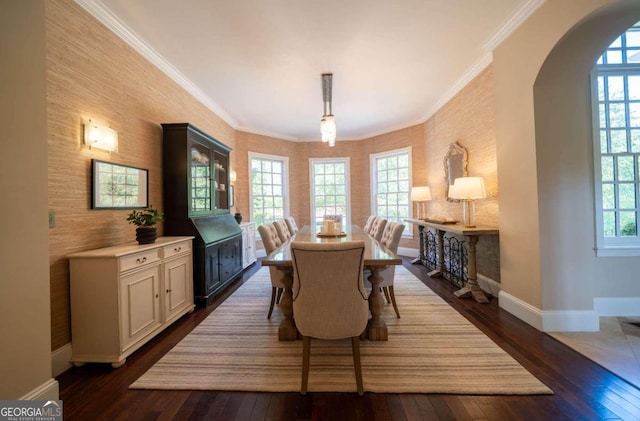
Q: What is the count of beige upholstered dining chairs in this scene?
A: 8